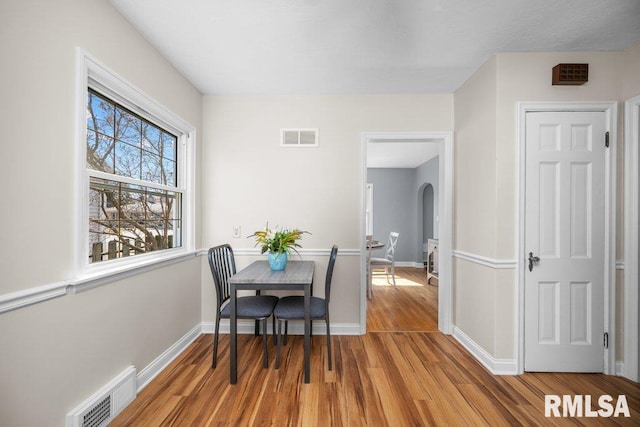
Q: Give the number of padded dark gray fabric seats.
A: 2